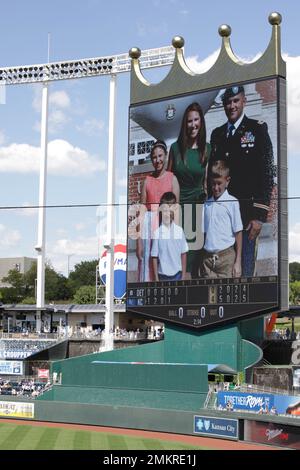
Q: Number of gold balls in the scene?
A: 4